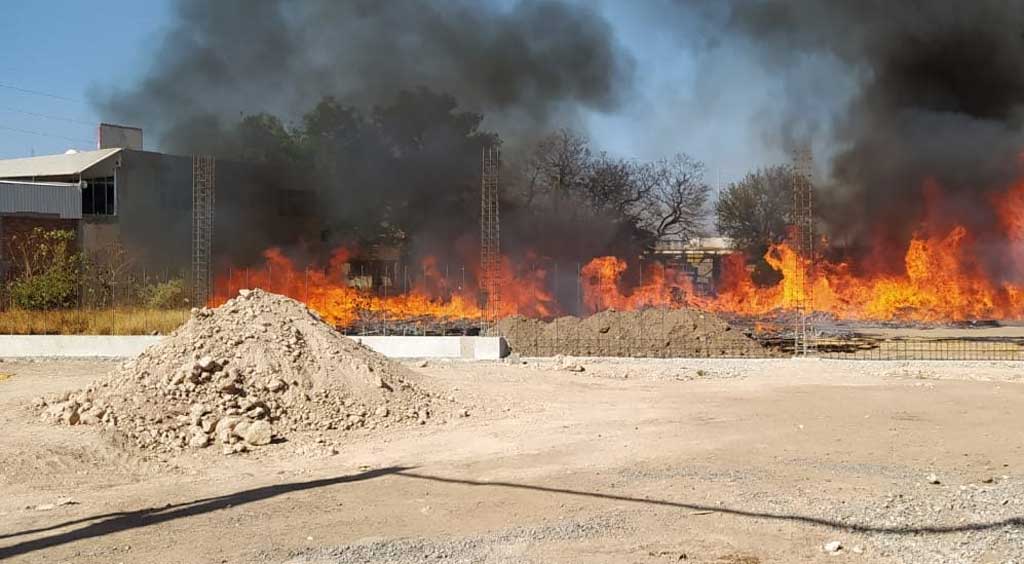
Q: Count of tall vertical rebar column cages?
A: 3